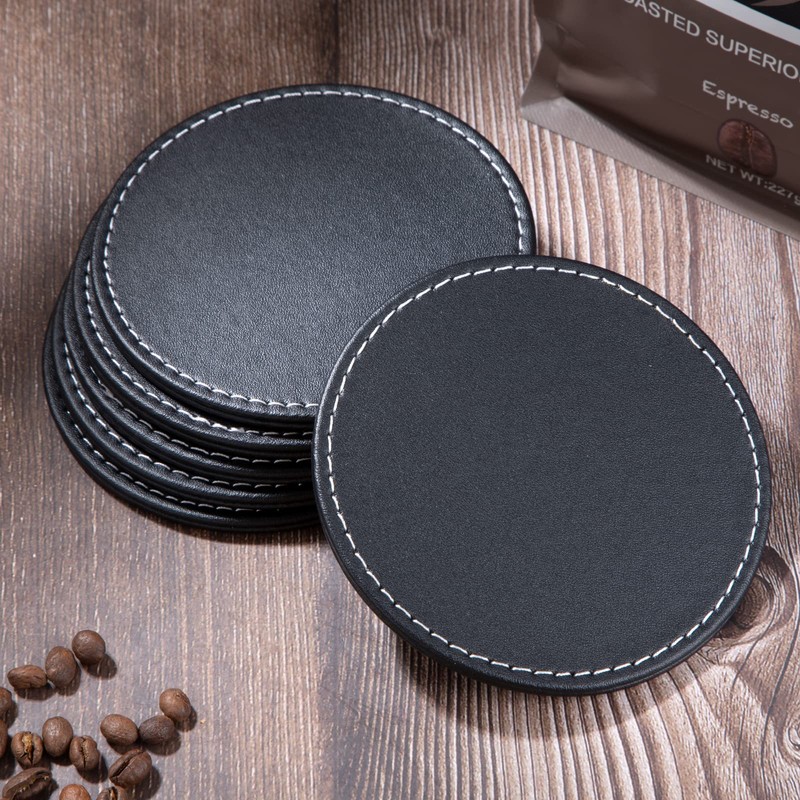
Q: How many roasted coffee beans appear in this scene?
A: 15